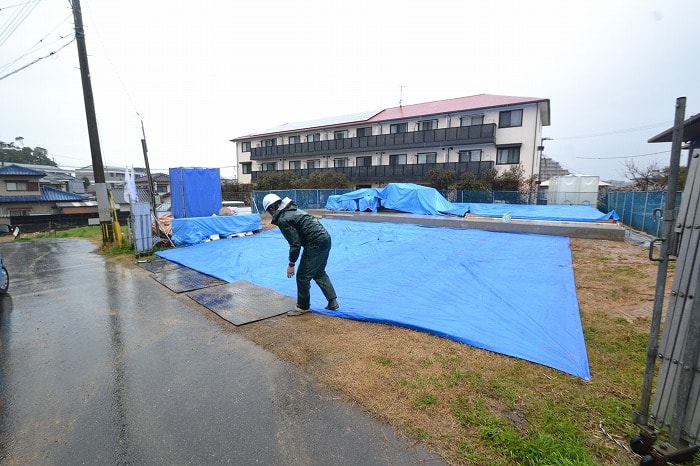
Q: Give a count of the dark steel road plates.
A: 3